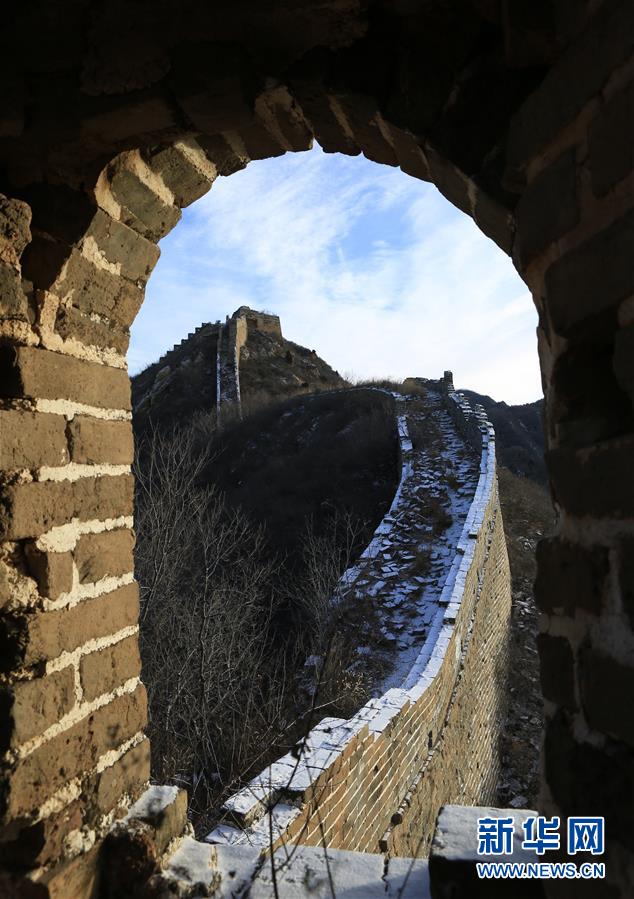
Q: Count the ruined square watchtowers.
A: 1